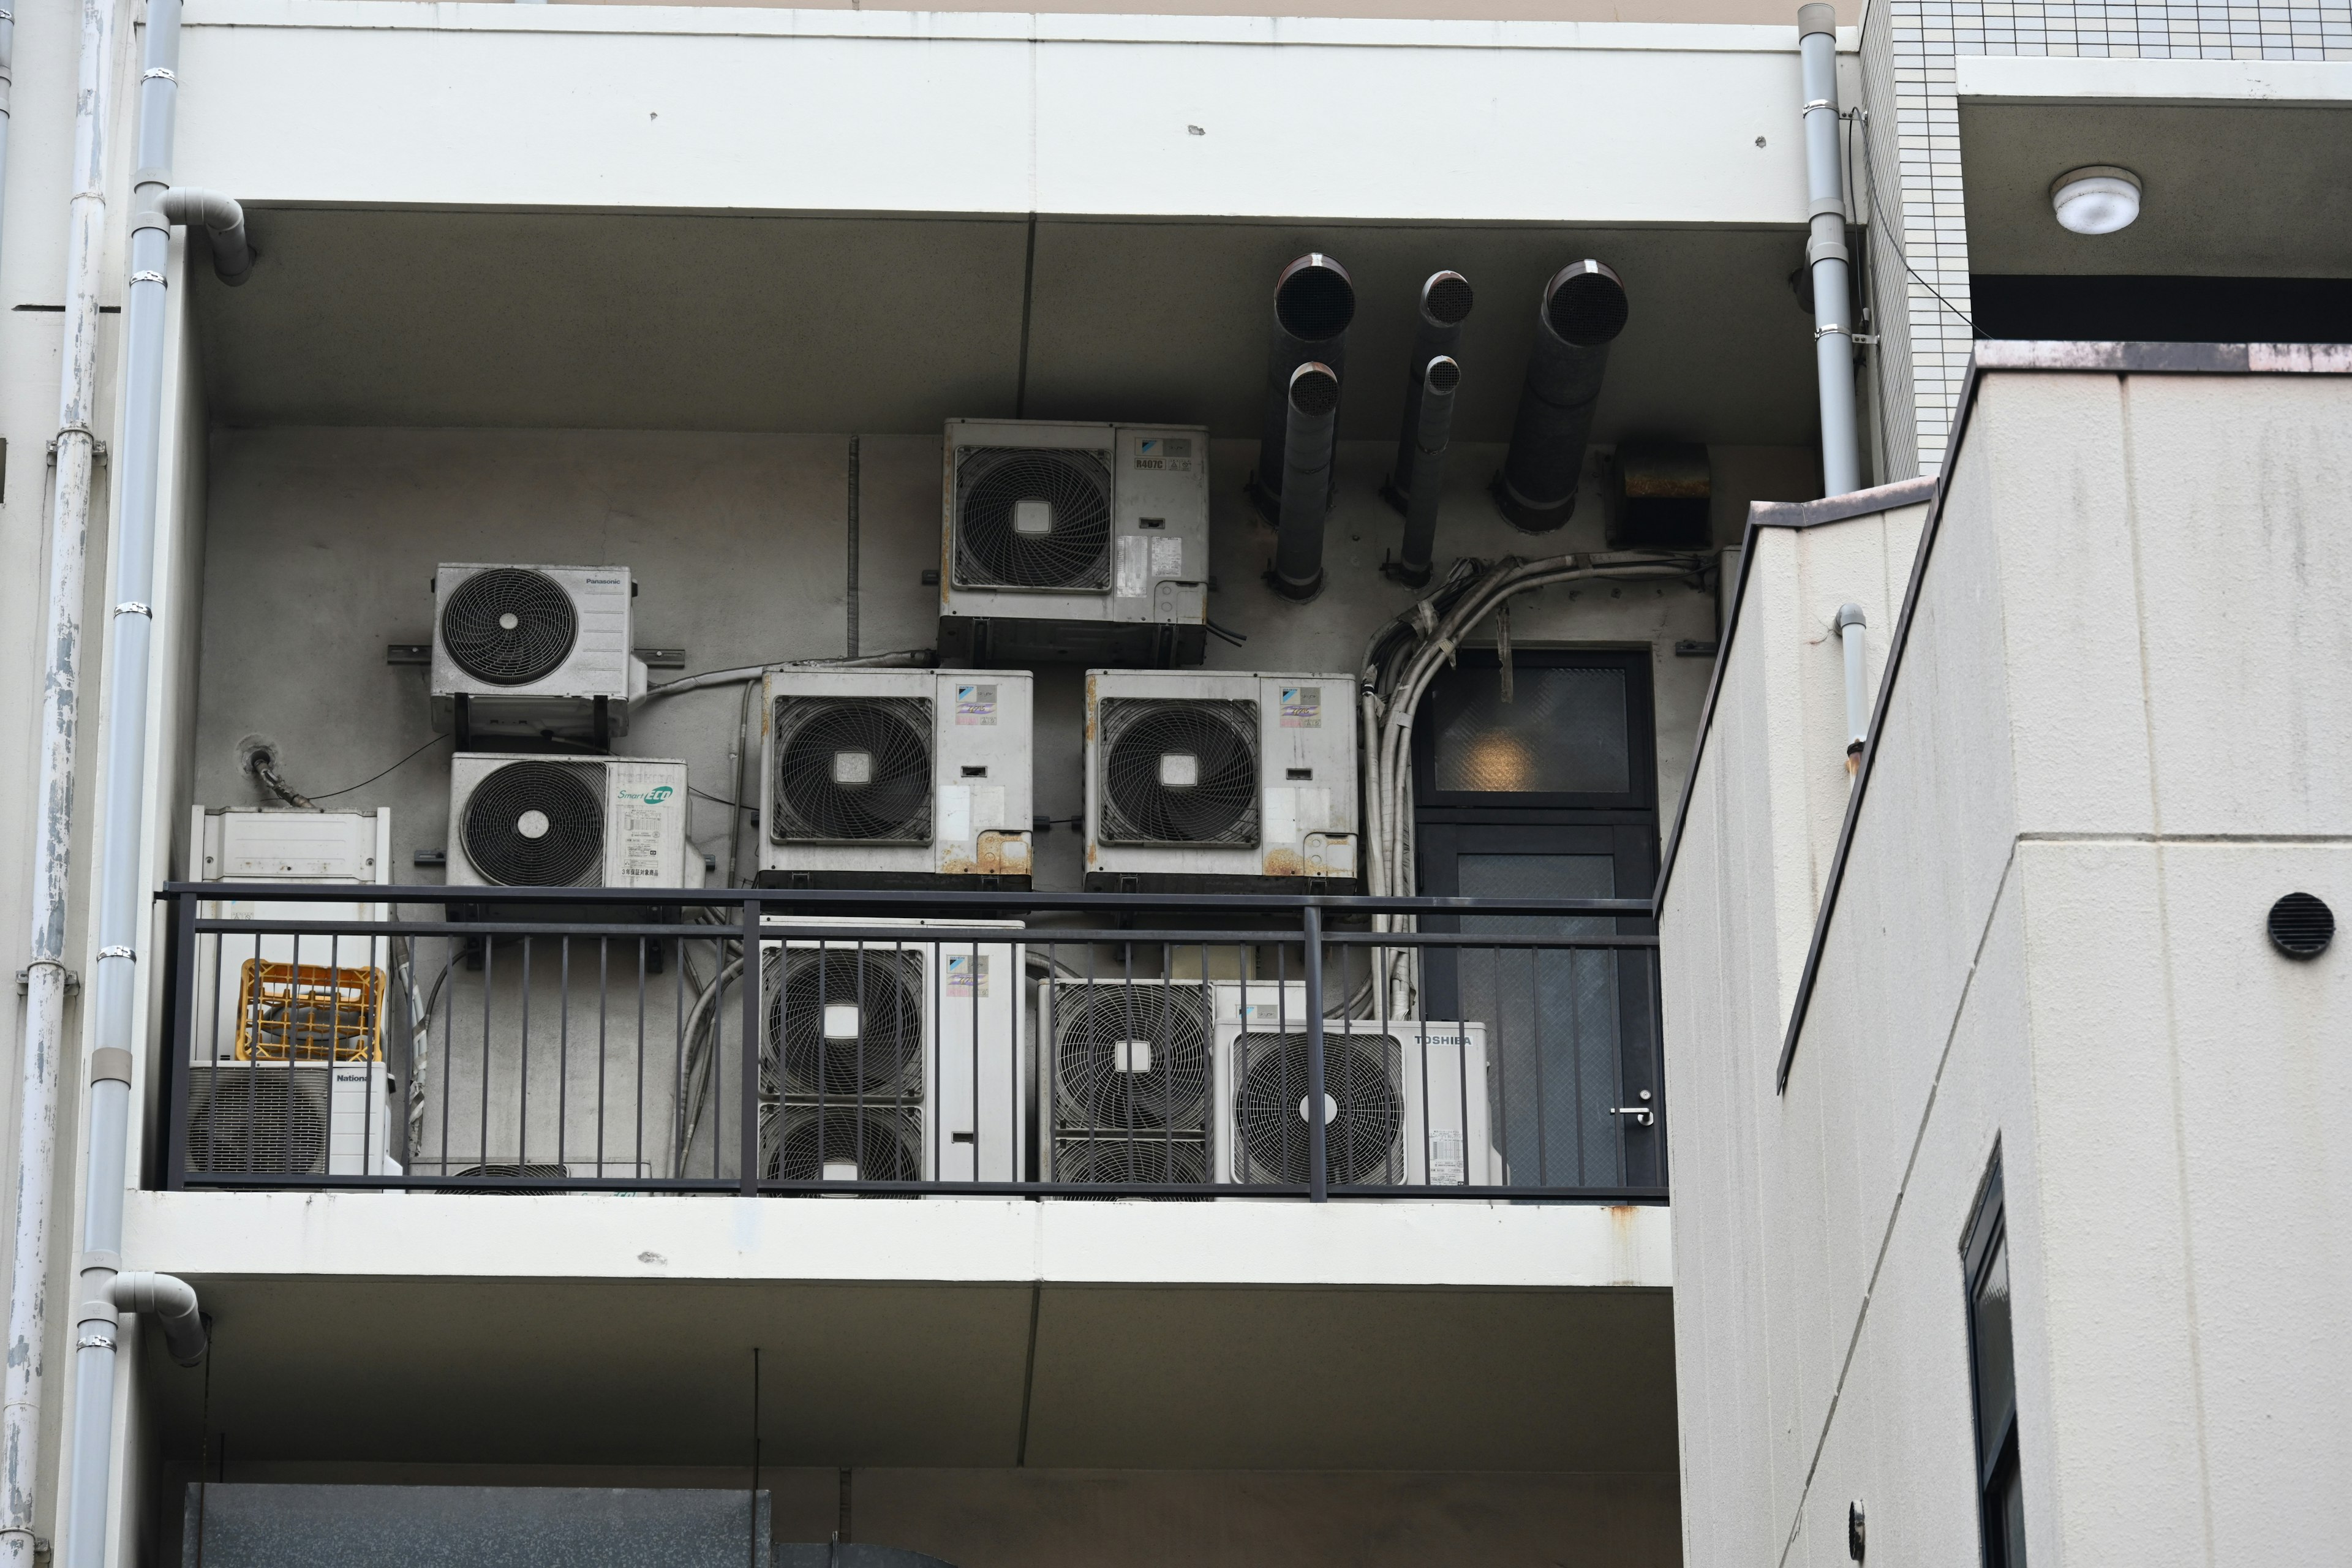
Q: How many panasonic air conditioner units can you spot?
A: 1